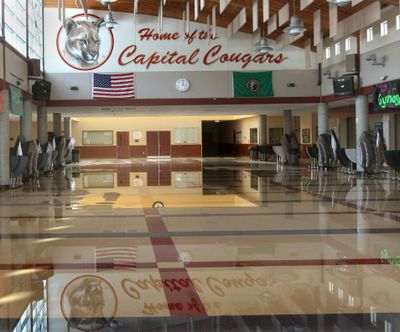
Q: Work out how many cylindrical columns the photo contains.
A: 9